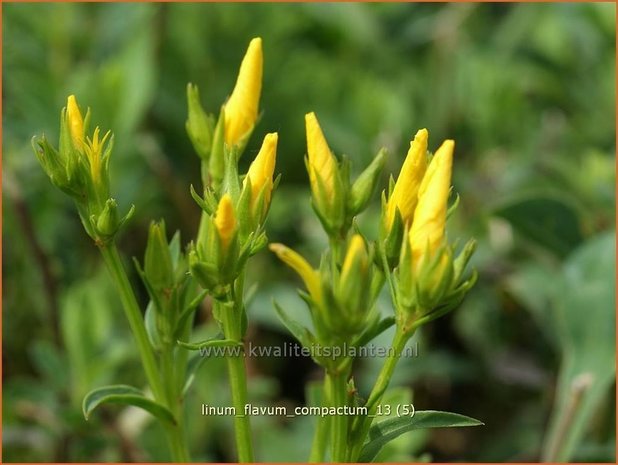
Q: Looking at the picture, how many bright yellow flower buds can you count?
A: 10